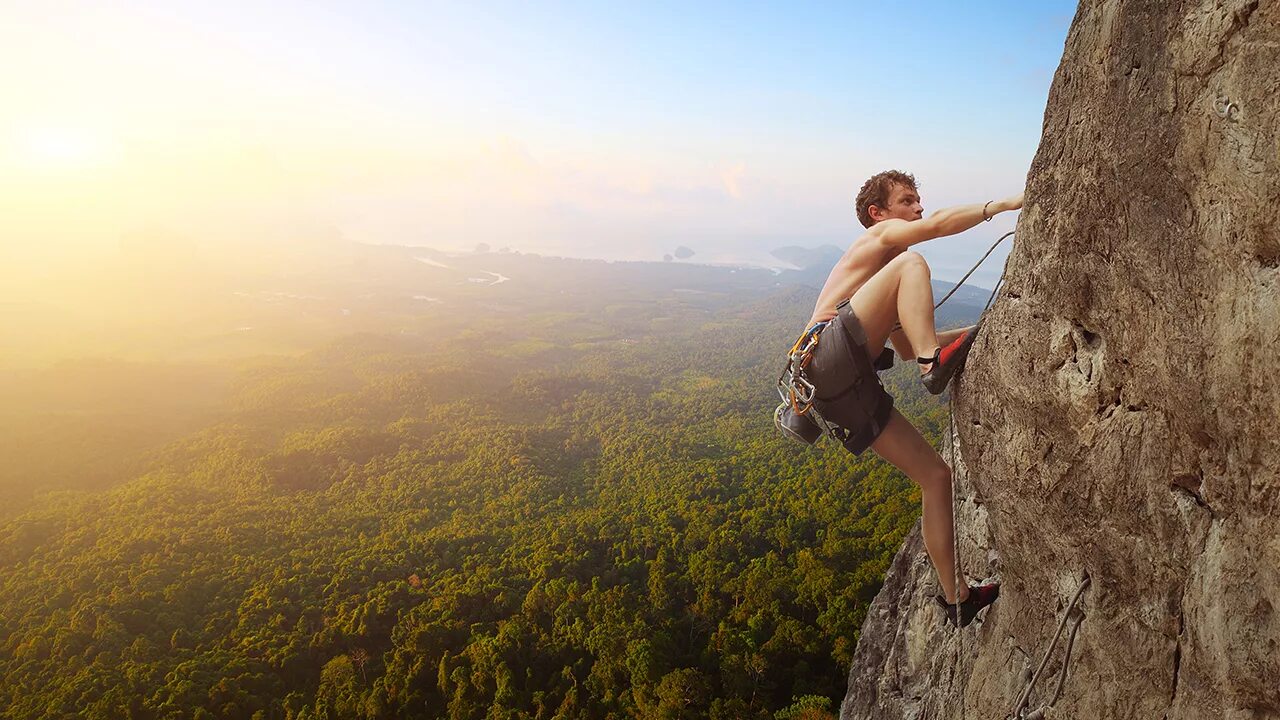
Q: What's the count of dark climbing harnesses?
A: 1